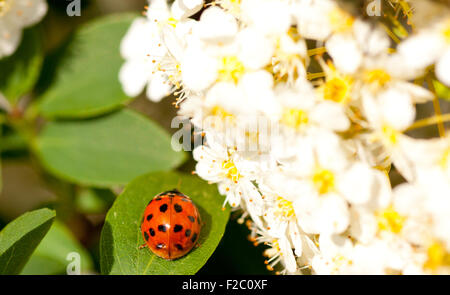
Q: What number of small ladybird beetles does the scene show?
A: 1